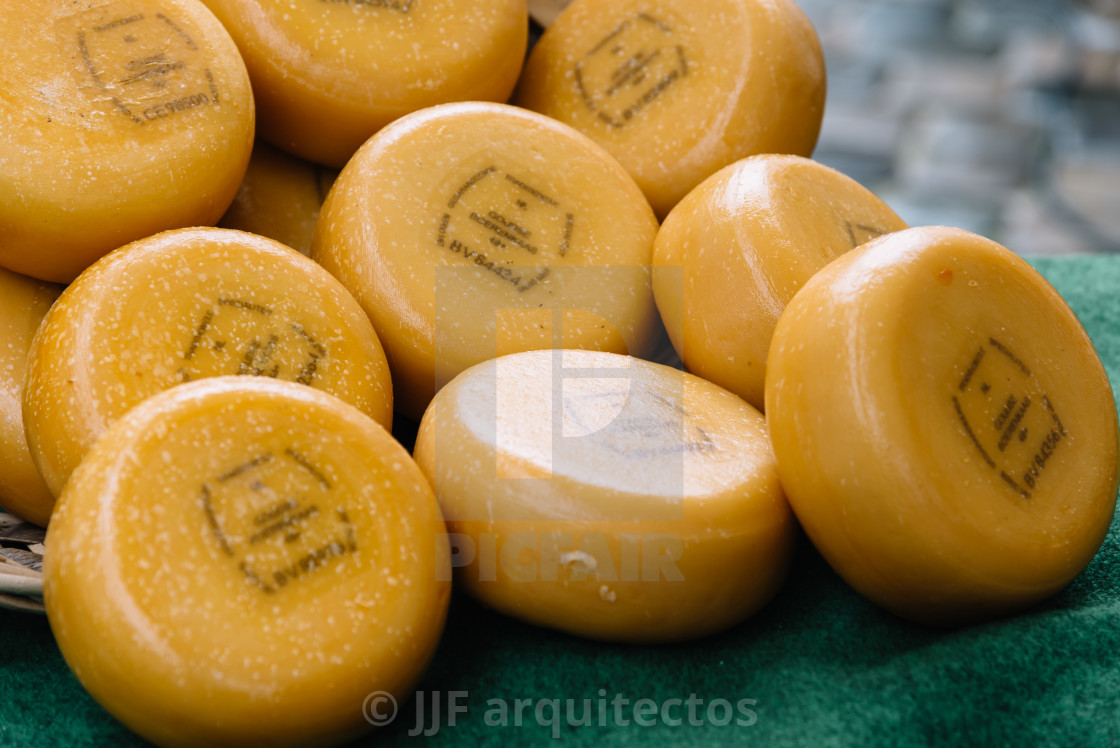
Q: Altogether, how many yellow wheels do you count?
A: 11